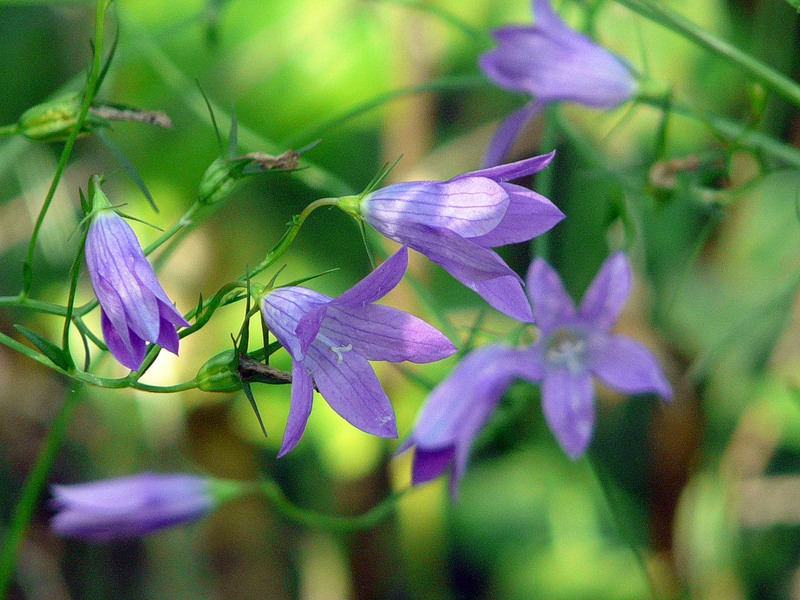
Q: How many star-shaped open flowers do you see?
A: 2